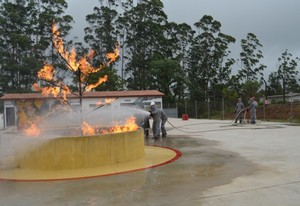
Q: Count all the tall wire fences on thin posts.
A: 1